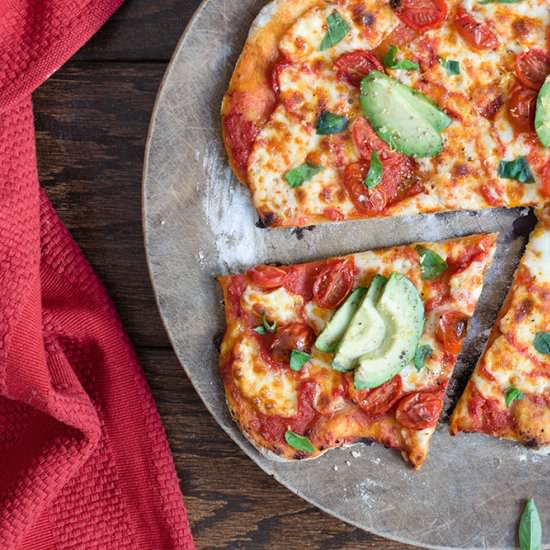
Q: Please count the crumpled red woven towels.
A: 1